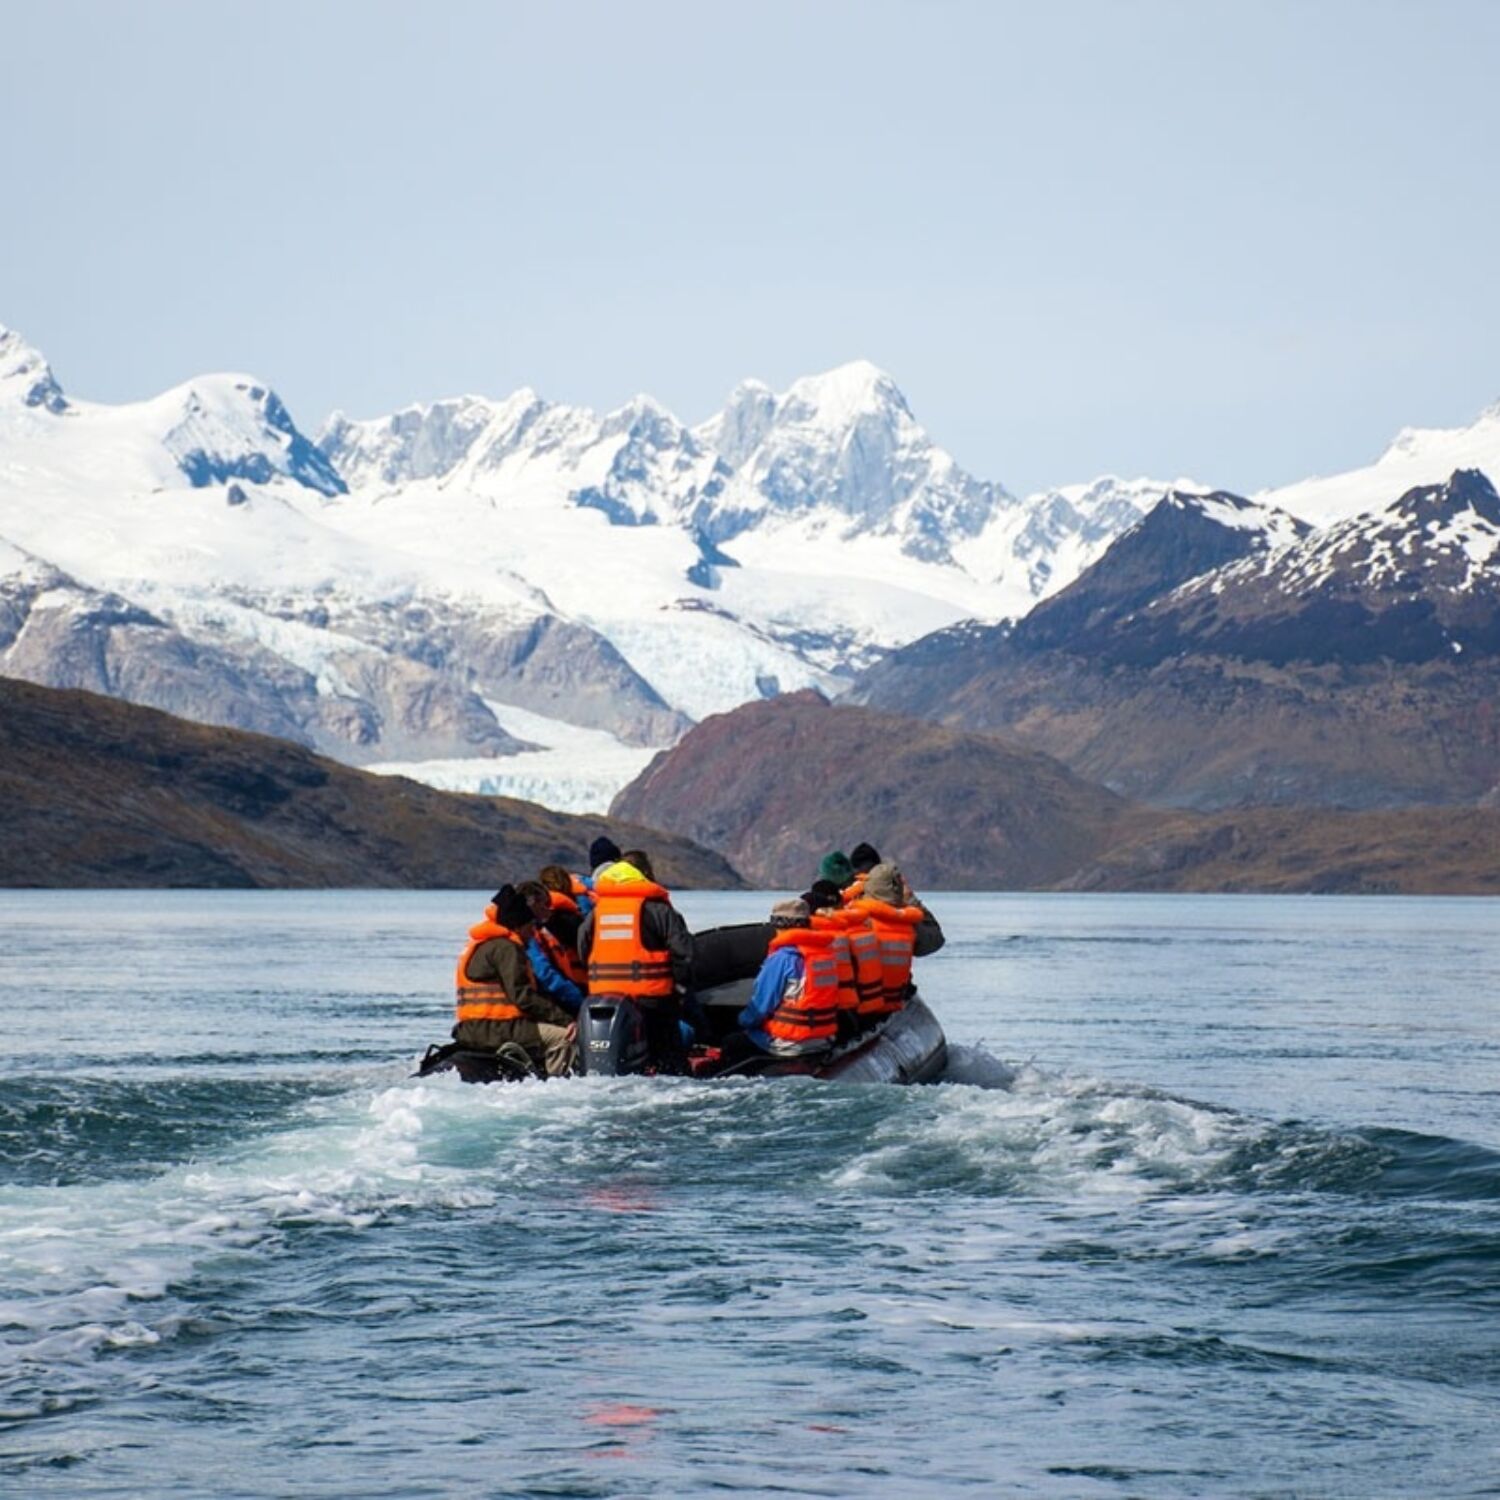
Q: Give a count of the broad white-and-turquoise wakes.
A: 1